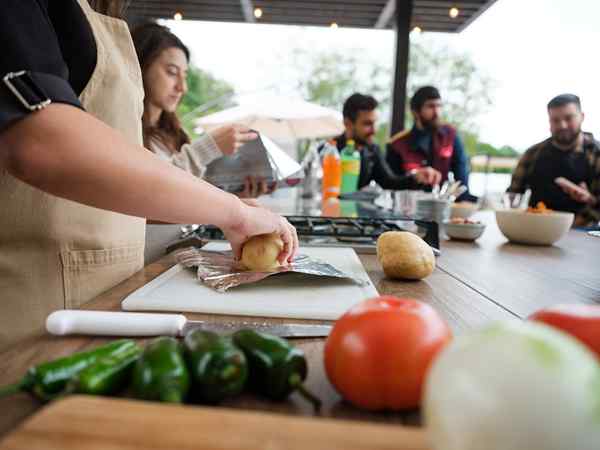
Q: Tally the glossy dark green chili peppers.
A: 5